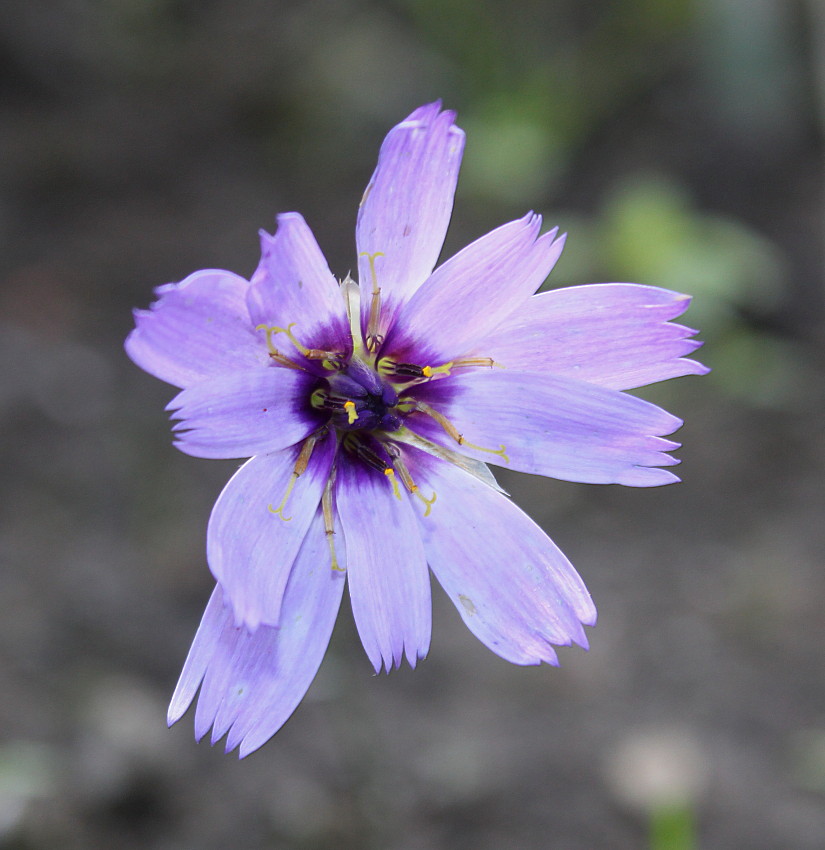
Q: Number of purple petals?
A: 11